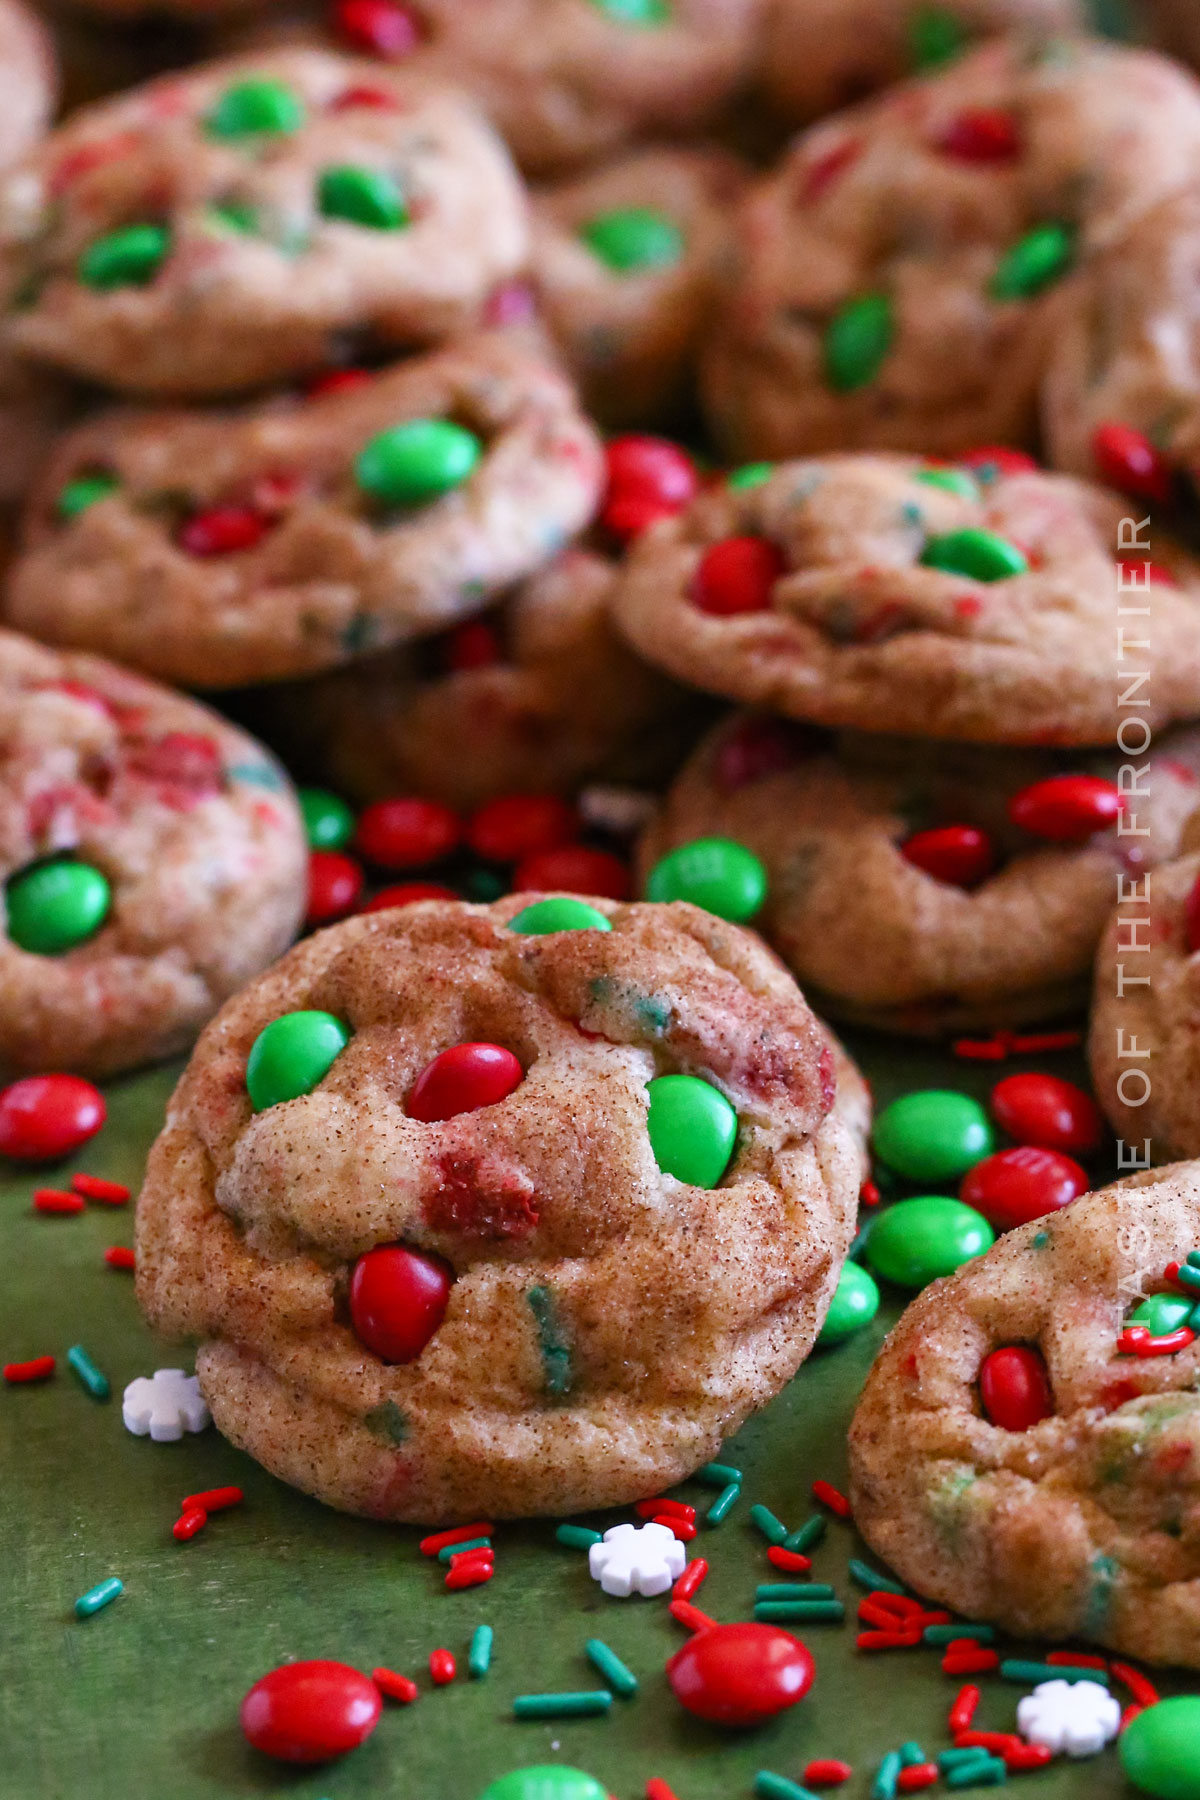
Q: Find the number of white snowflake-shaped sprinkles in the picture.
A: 3